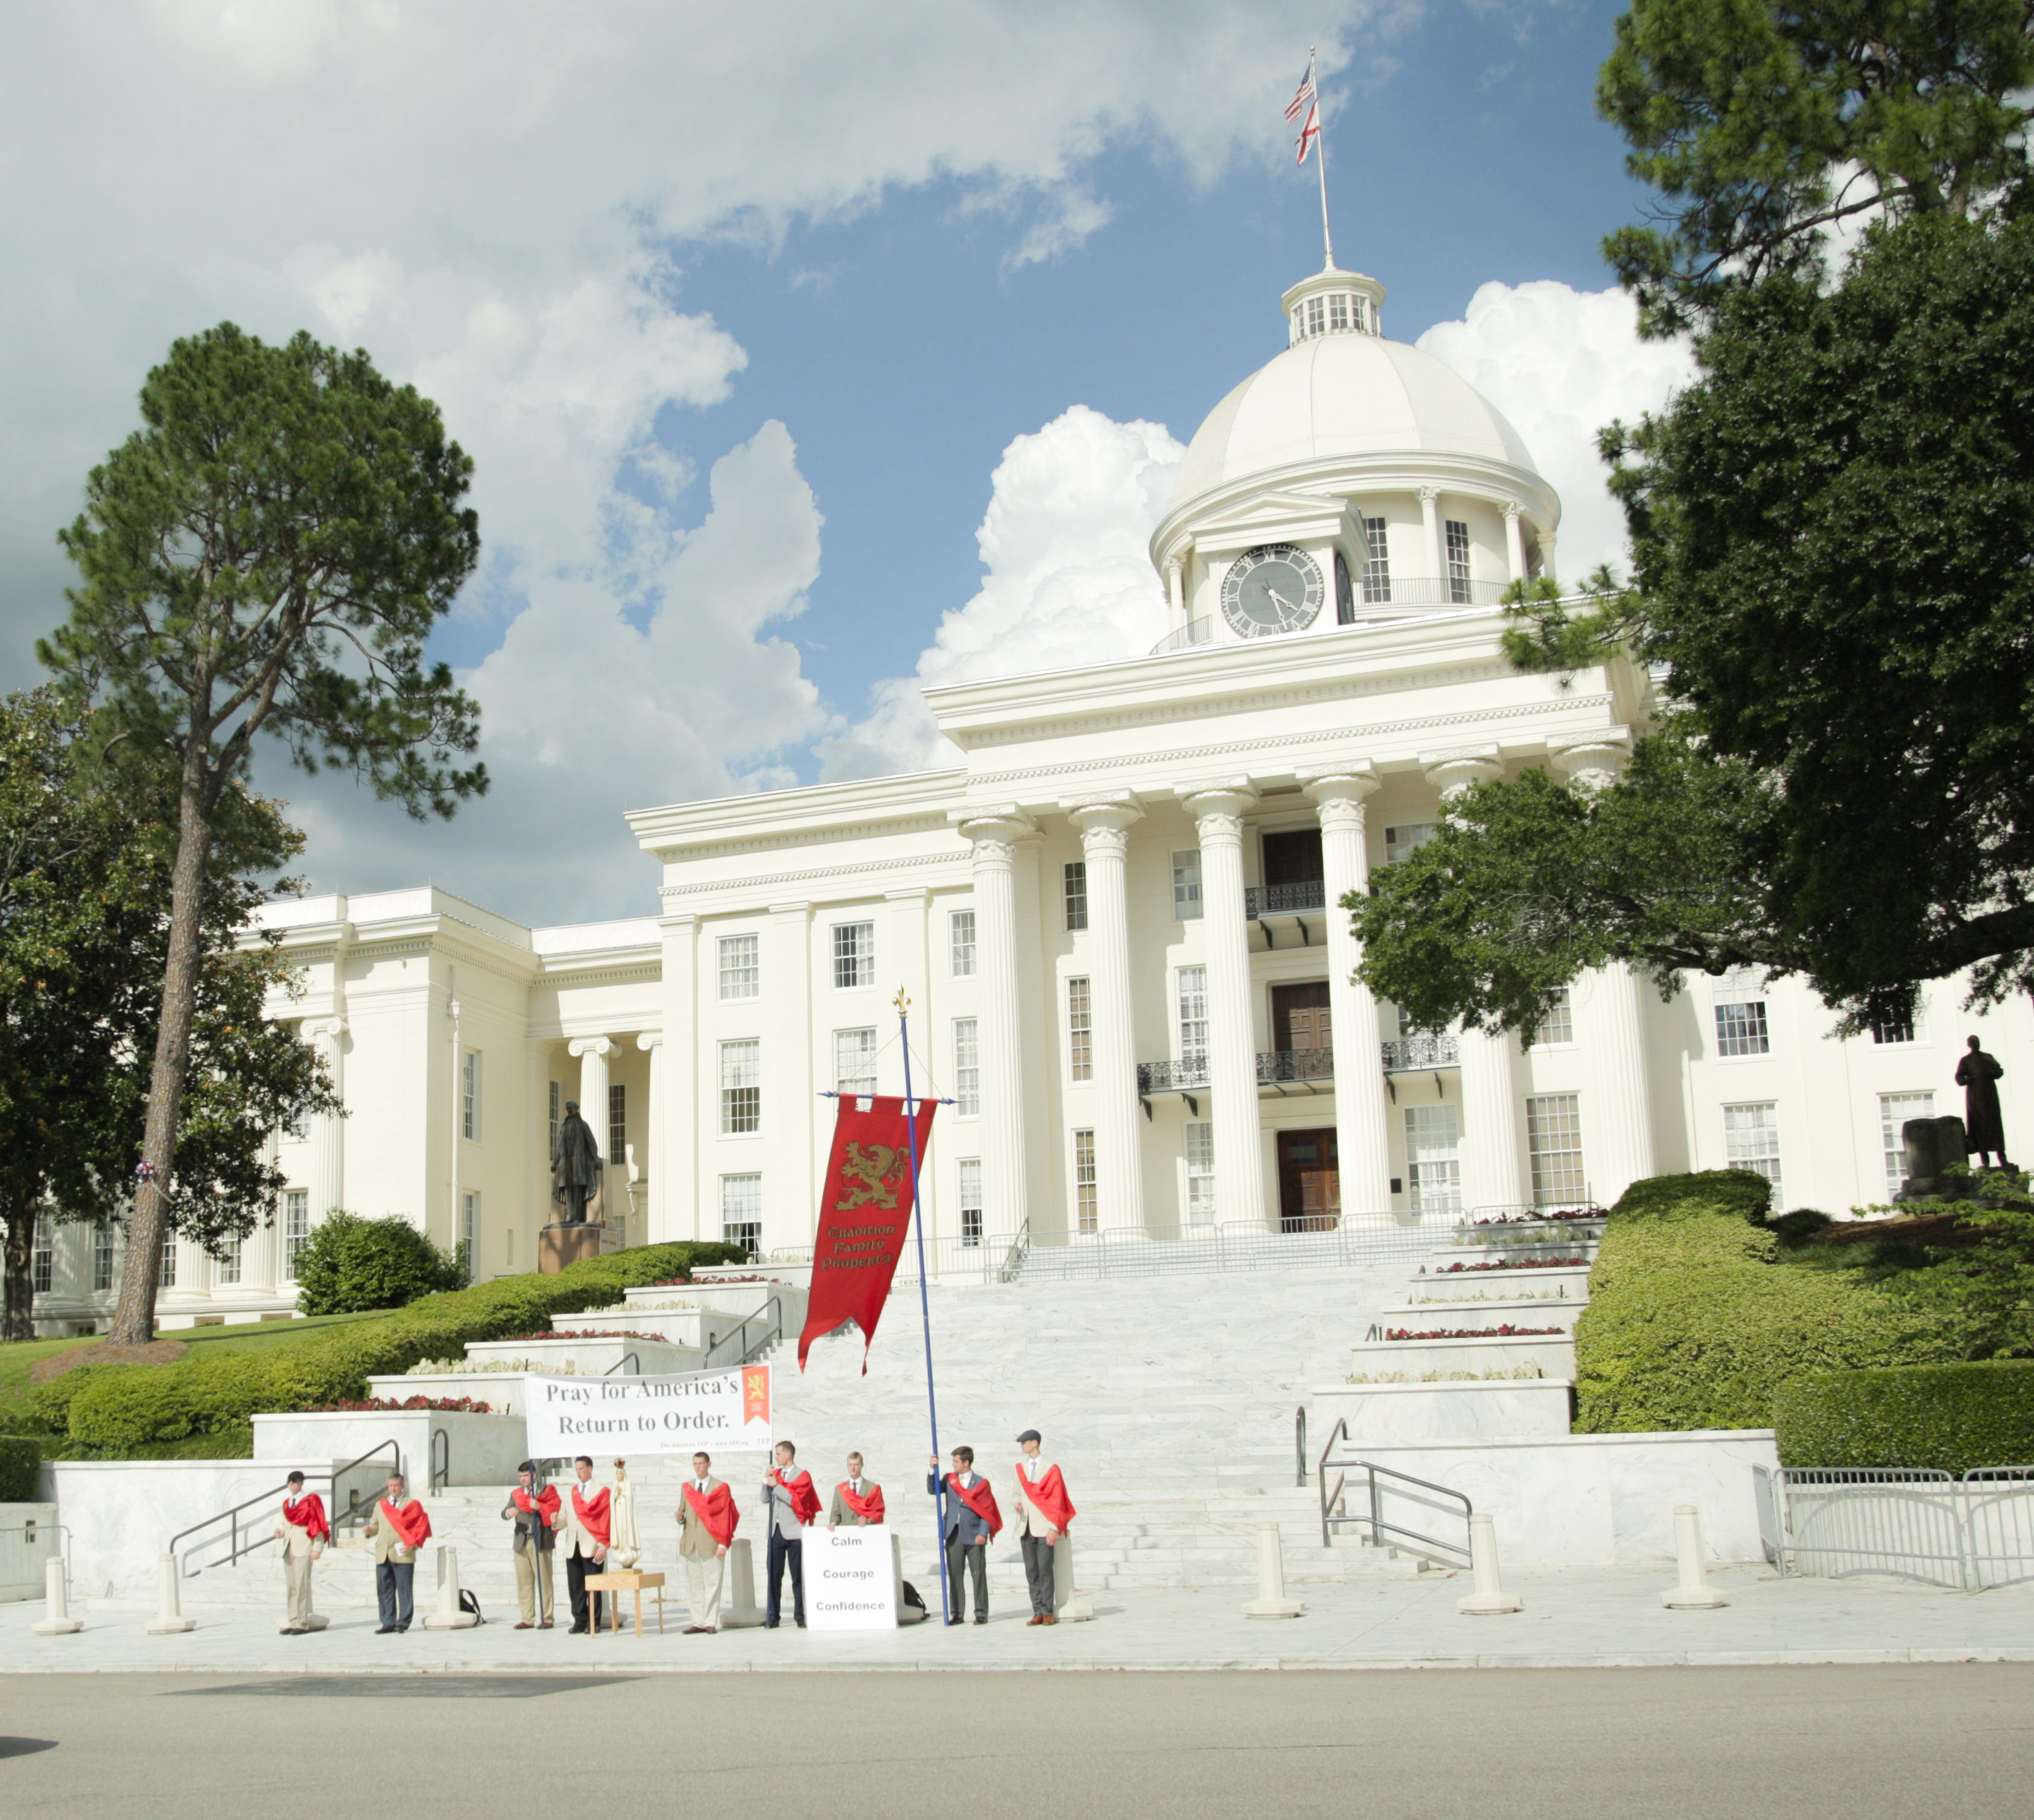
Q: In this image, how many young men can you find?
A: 9